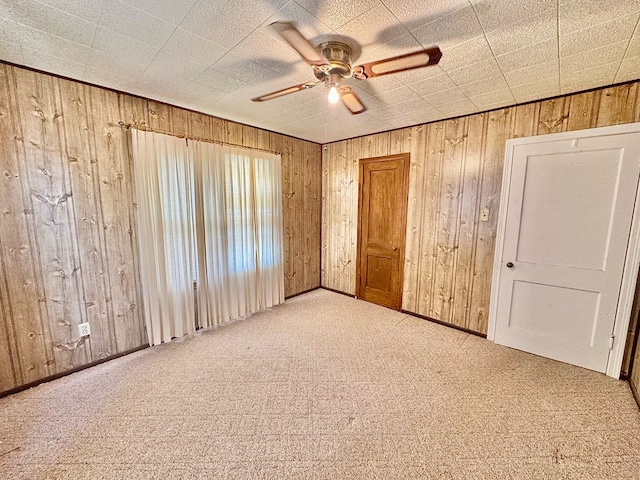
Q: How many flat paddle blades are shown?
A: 4